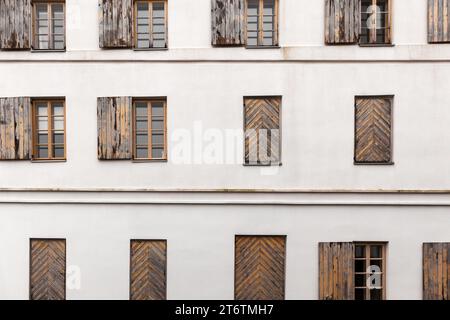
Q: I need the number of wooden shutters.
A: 14